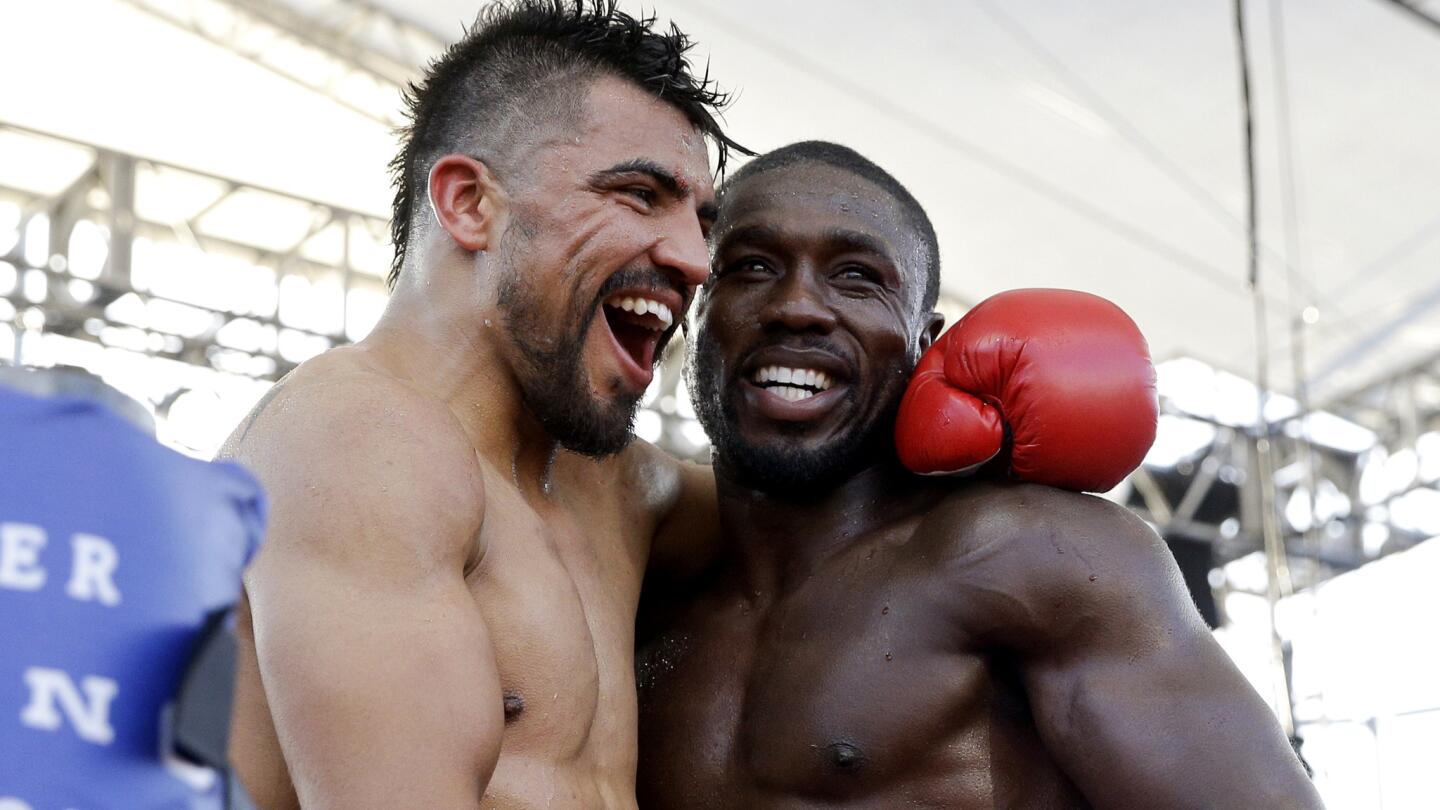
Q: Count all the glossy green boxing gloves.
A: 0